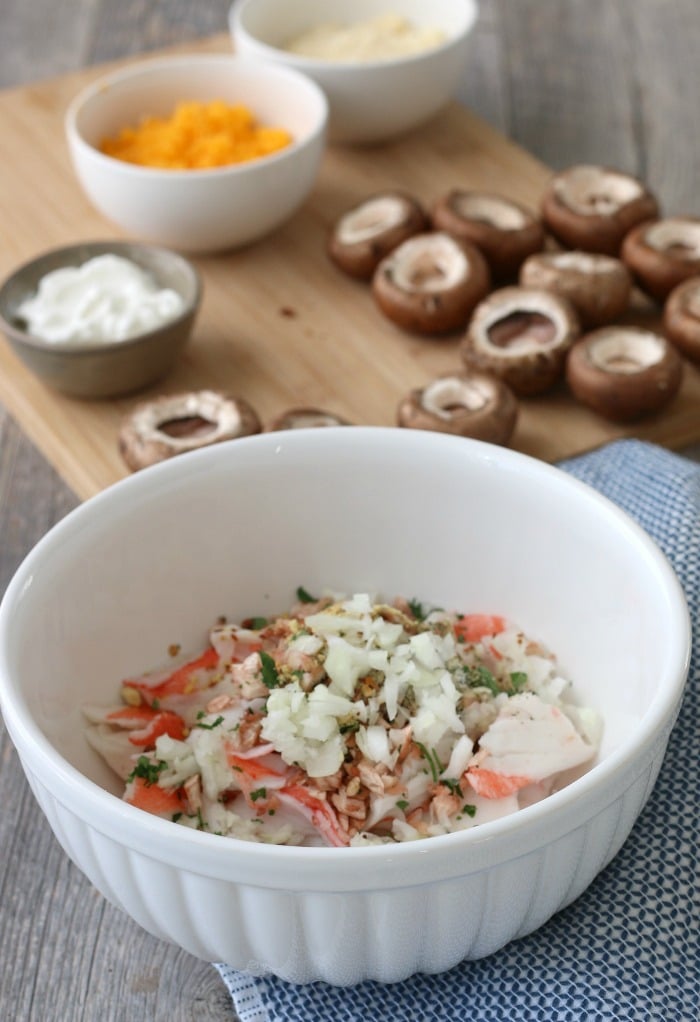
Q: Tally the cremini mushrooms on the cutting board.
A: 12